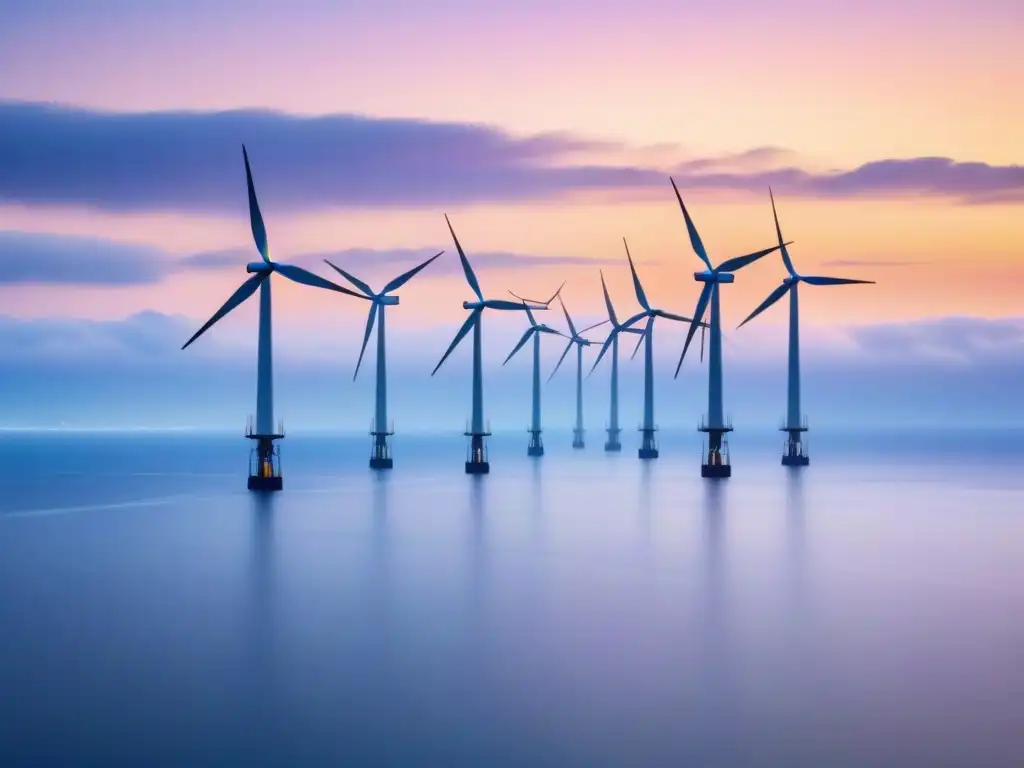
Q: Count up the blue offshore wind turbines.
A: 9